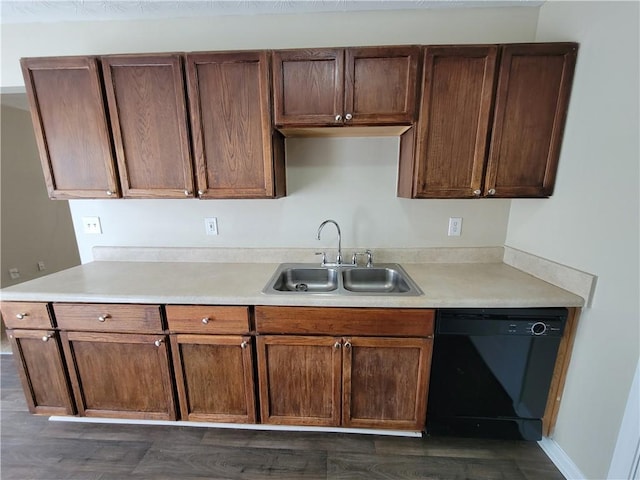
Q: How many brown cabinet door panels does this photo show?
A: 12